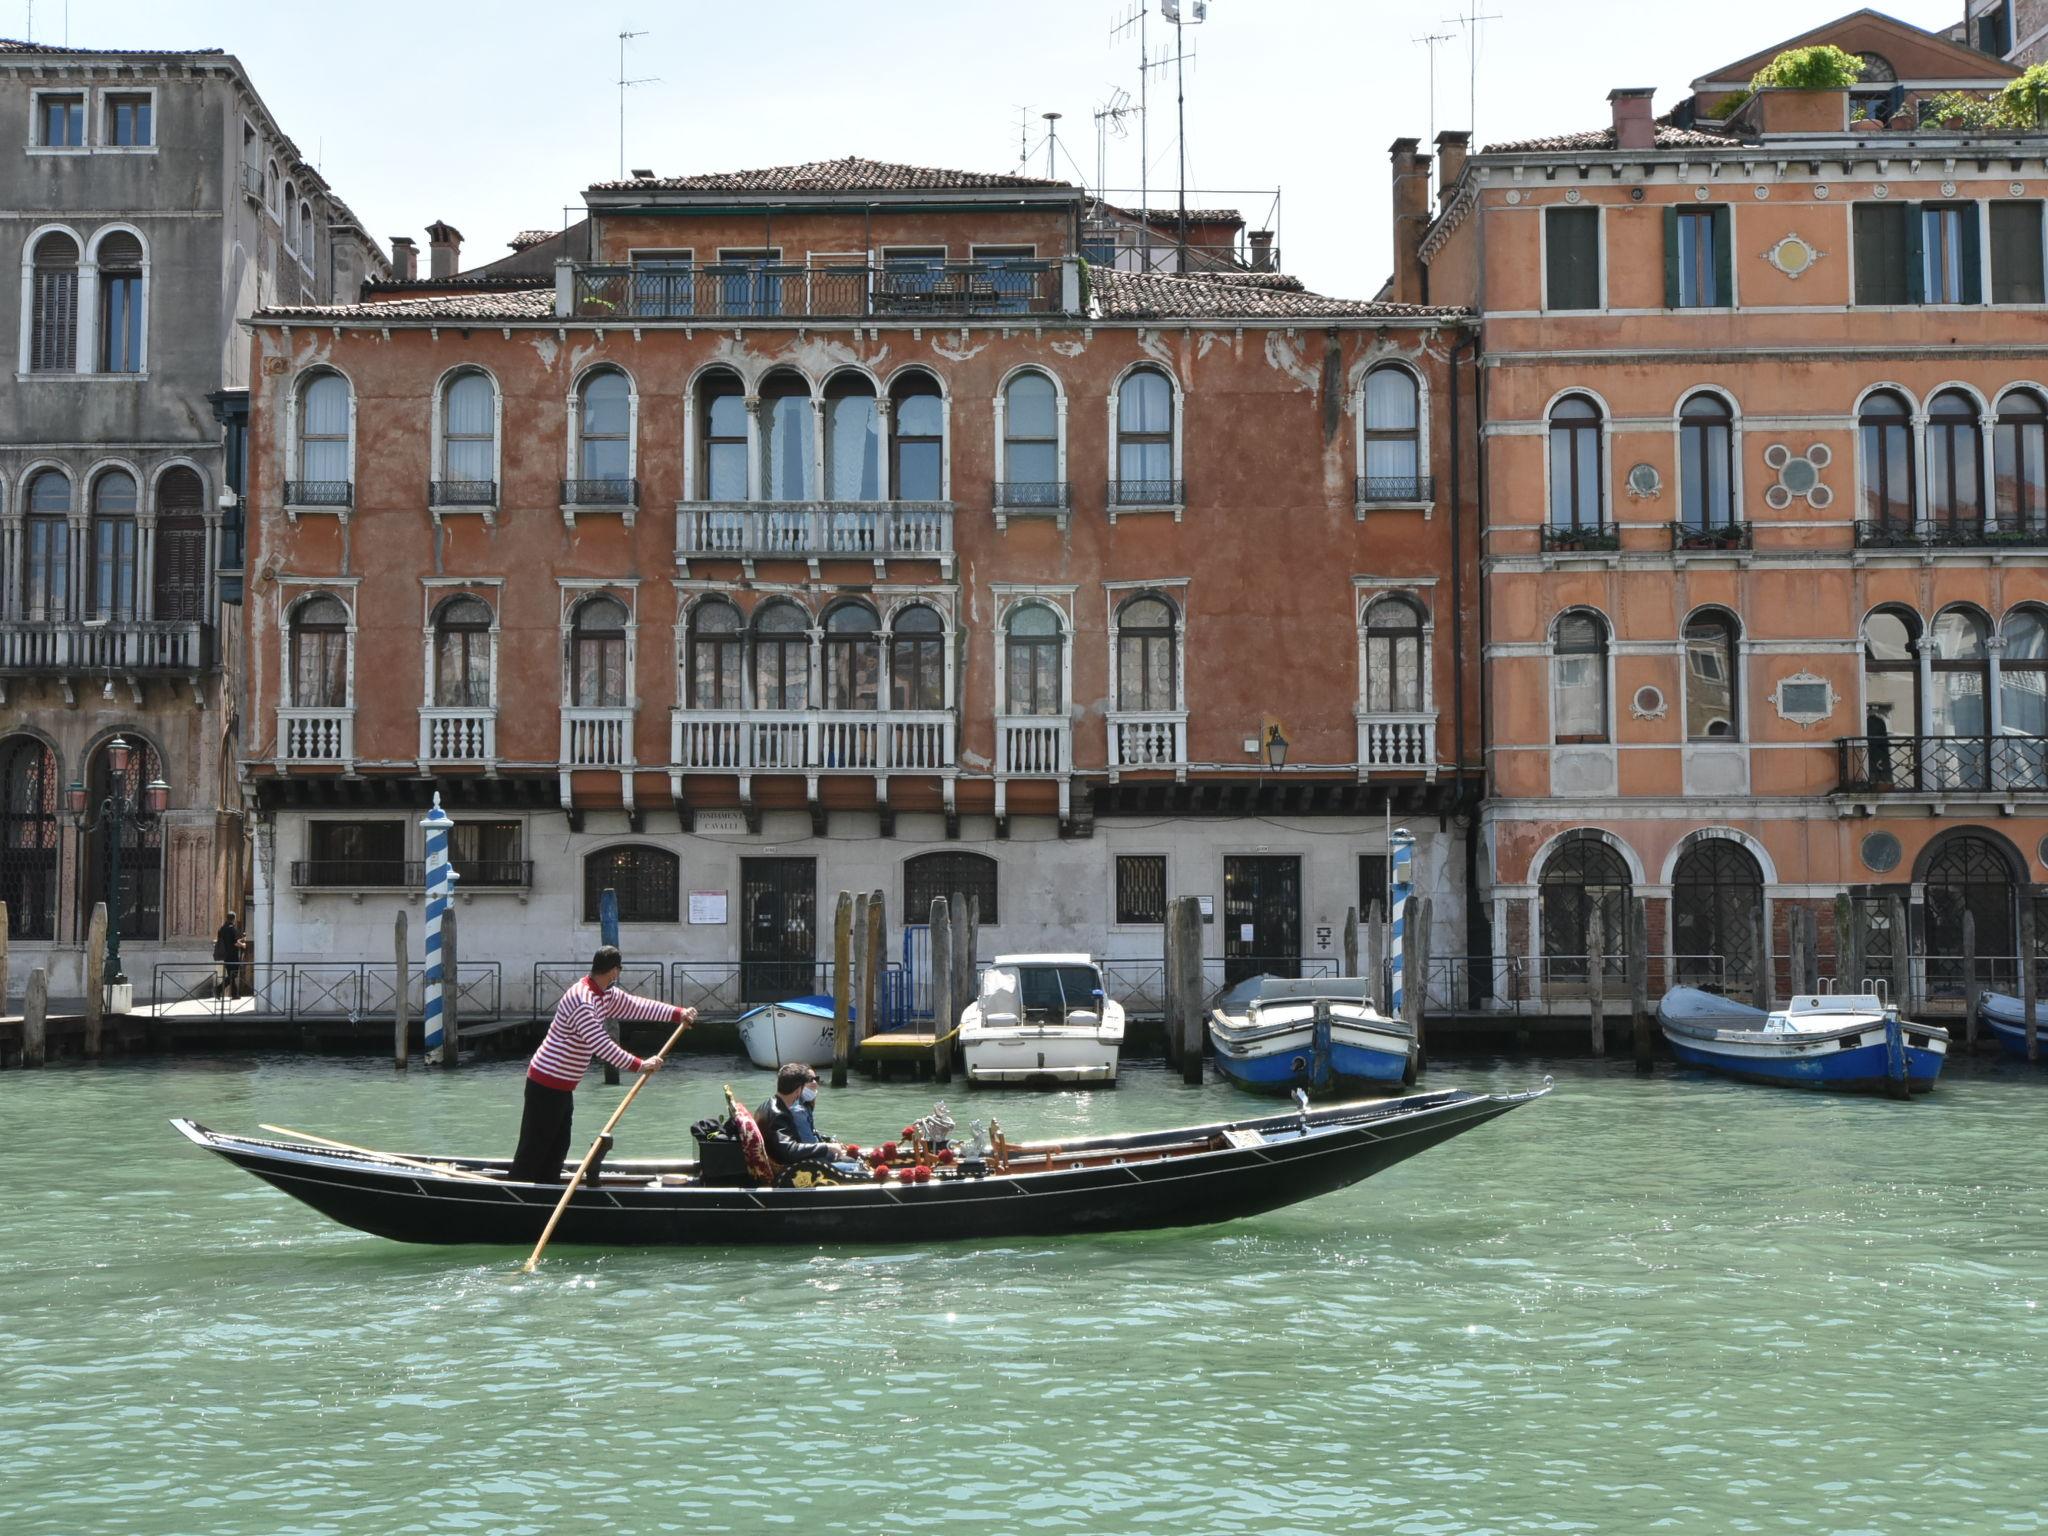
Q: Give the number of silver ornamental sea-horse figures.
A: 2